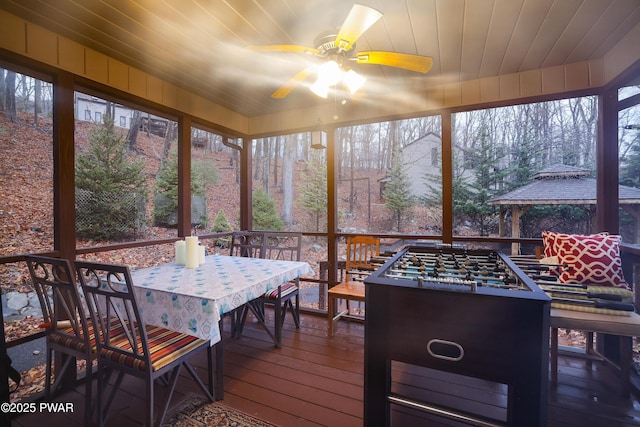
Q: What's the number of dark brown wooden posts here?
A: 6